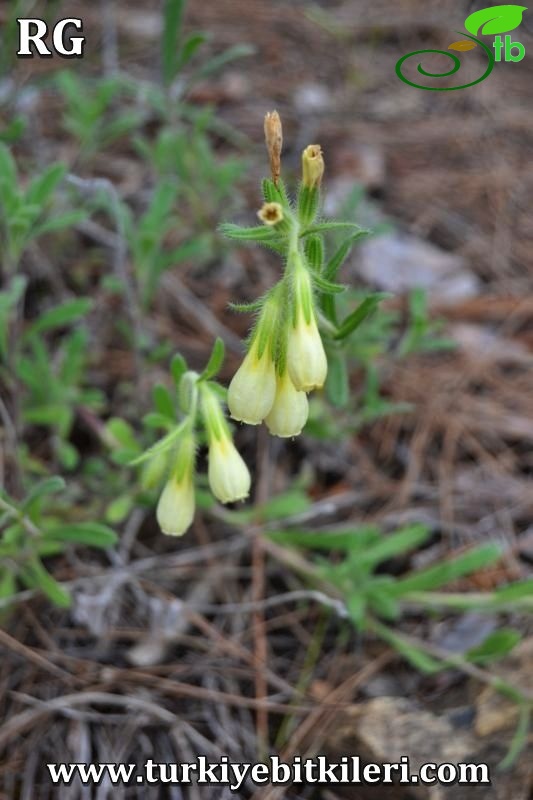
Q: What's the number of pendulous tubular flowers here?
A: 5